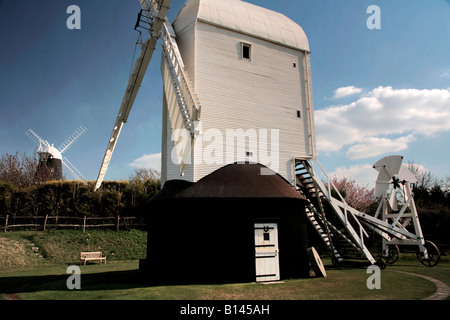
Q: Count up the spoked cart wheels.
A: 2